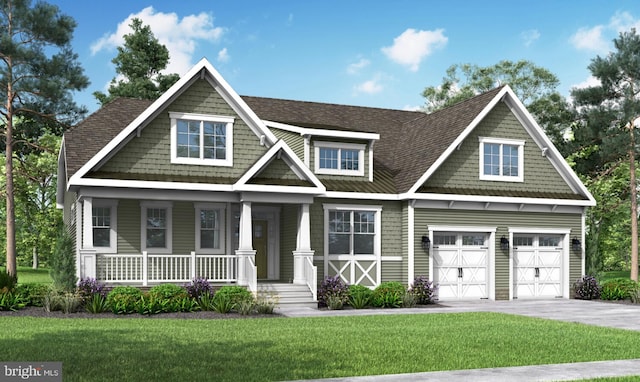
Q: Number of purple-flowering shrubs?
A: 5